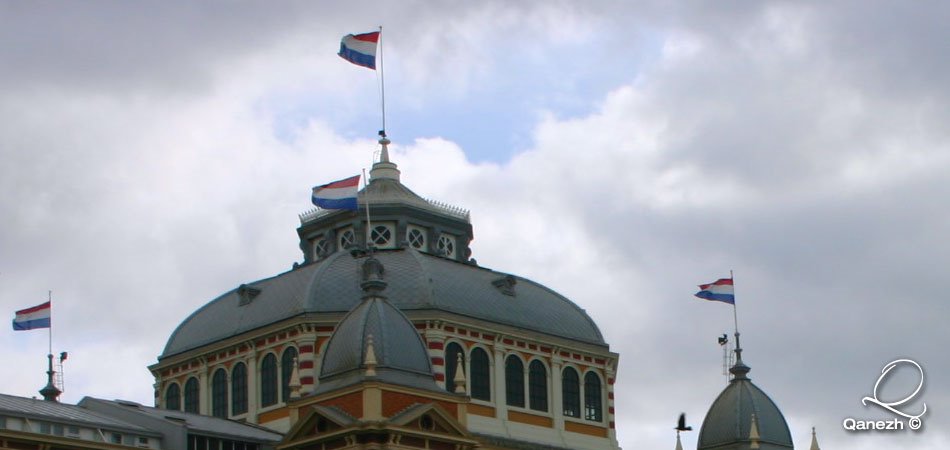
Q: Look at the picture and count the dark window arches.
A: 12